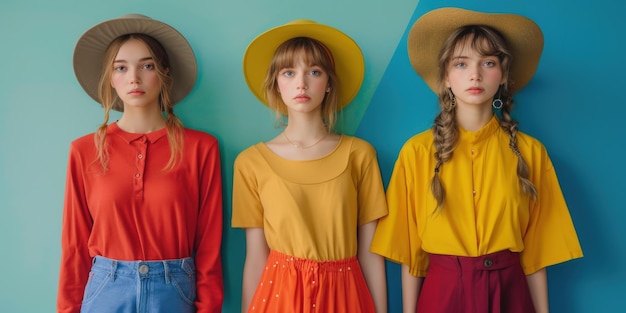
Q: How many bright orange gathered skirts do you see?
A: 1